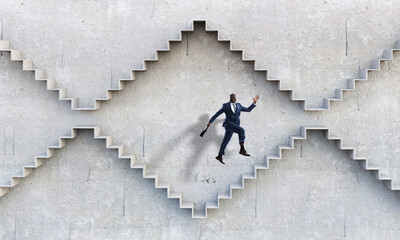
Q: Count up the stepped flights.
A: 8